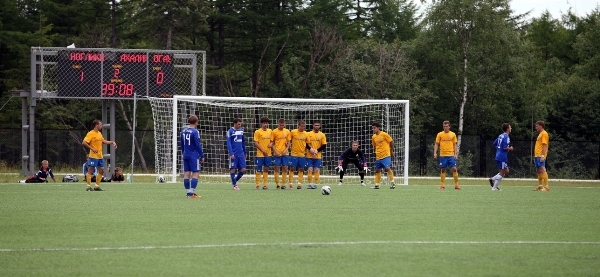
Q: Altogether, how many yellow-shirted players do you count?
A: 8